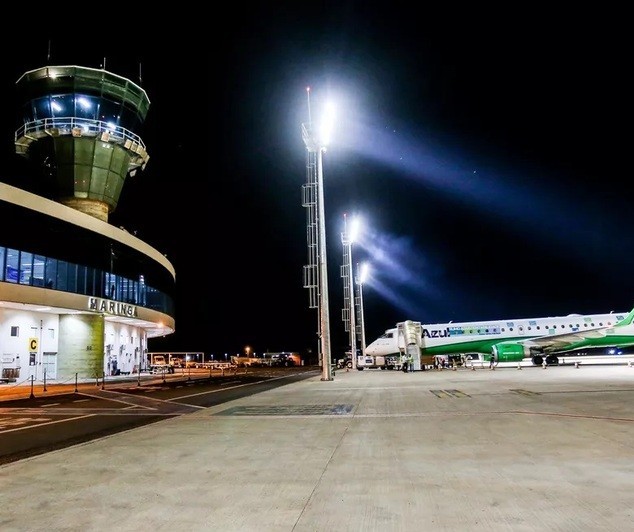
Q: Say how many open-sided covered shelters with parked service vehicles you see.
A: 1